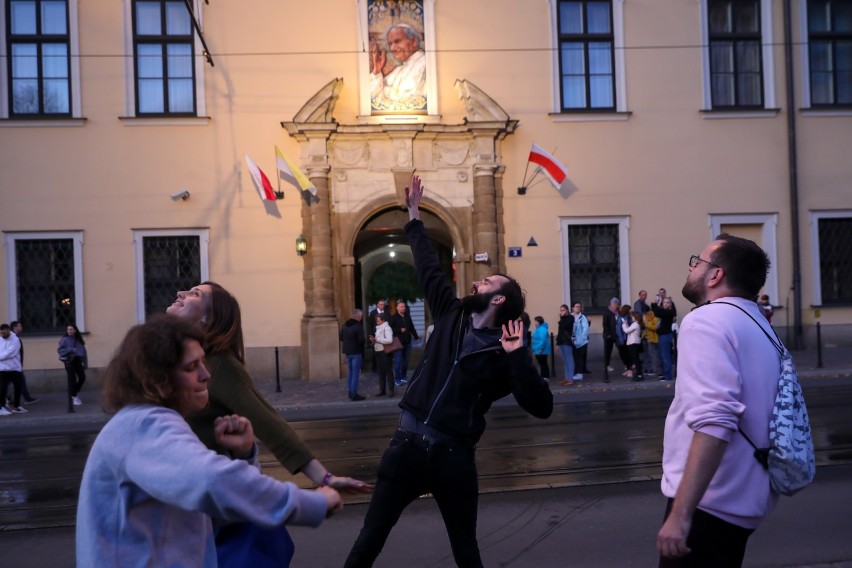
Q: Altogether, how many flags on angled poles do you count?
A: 3